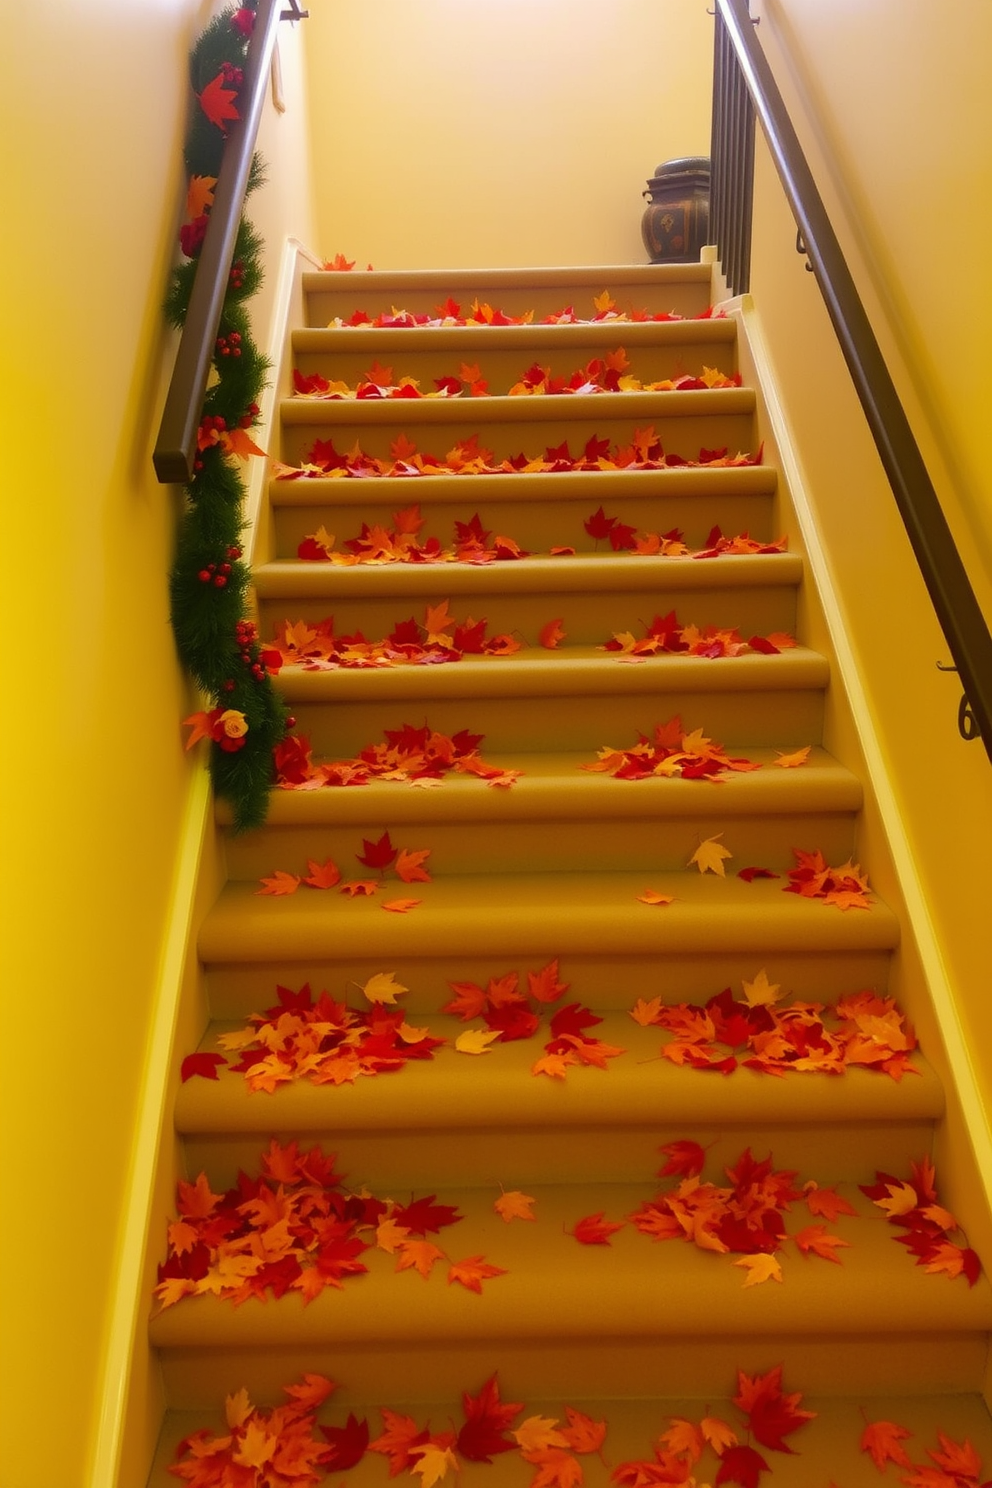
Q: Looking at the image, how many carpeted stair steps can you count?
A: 11